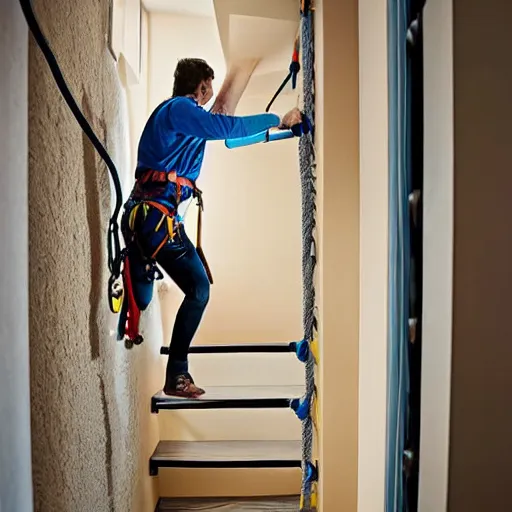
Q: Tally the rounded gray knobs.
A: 4